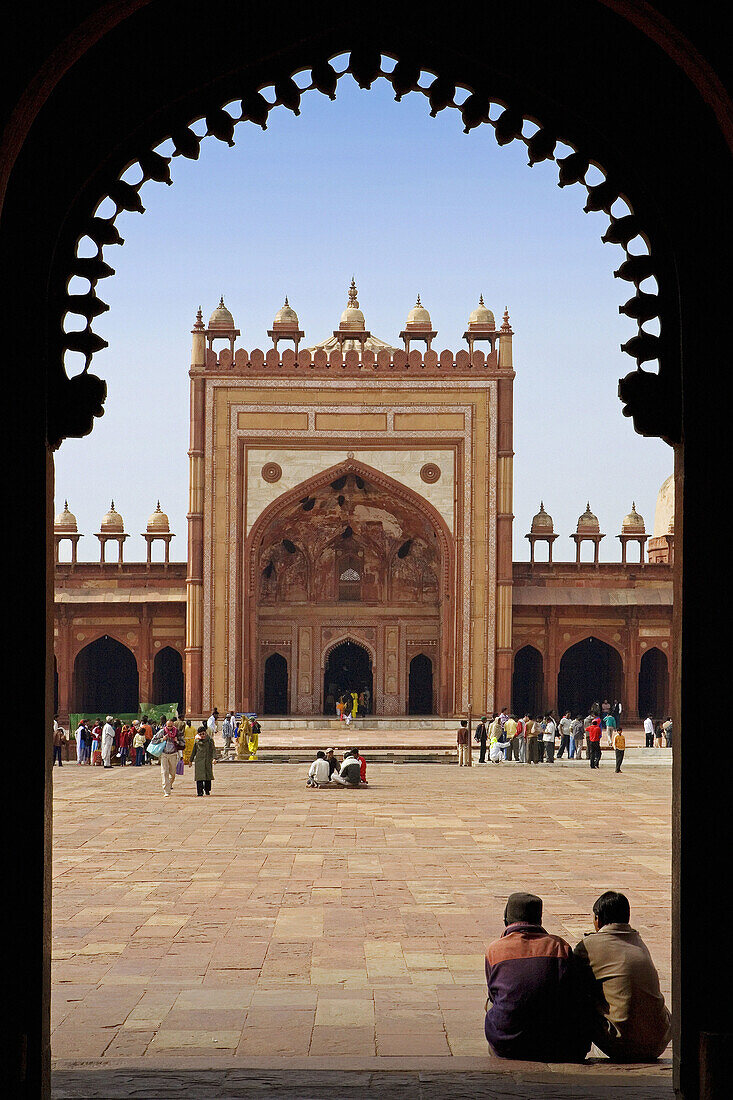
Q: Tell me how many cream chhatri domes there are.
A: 11